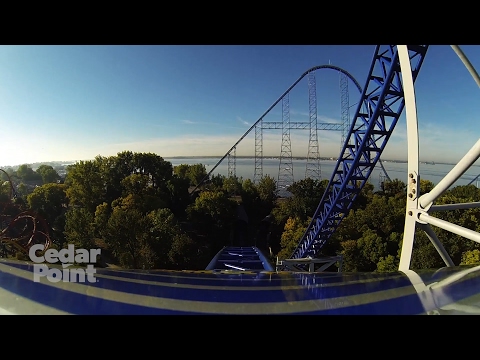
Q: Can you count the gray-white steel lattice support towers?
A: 5